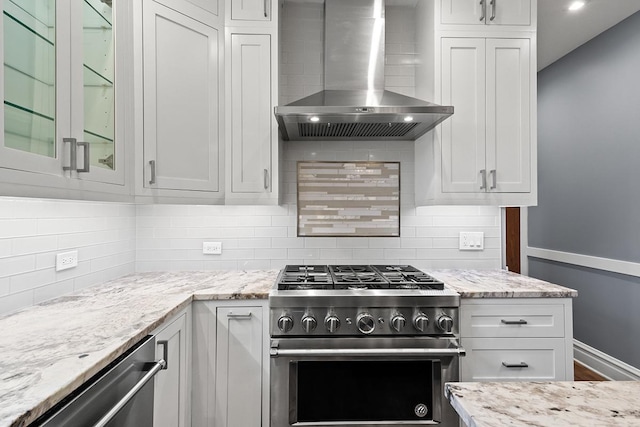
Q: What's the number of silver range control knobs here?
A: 7